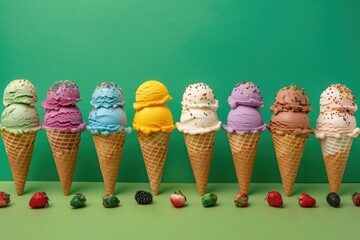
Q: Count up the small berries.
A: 12